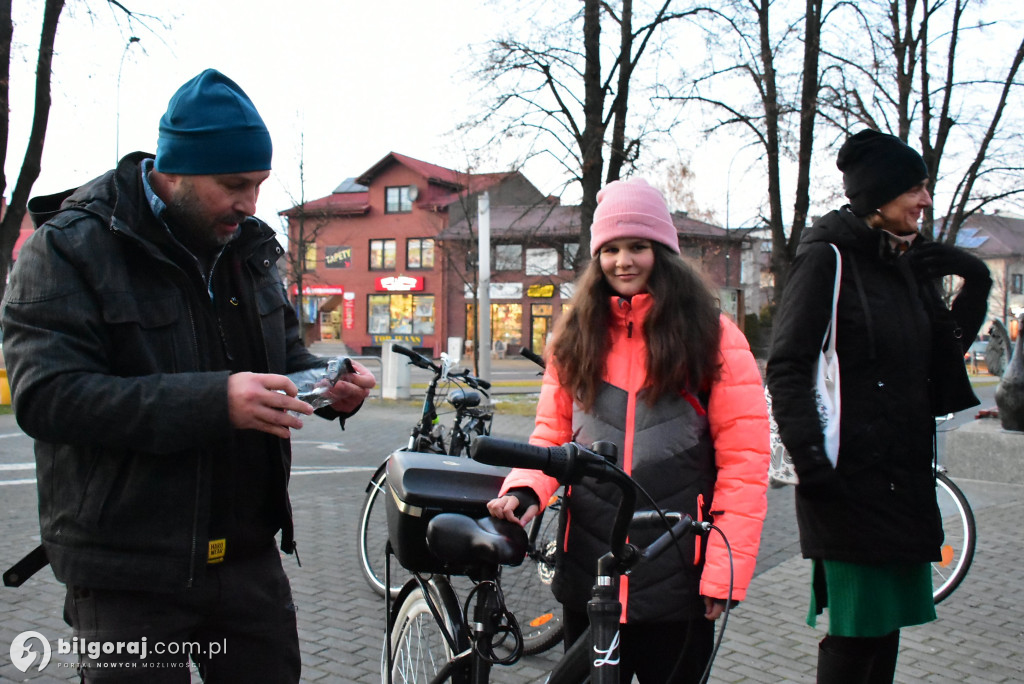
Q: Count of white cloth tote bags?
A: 1